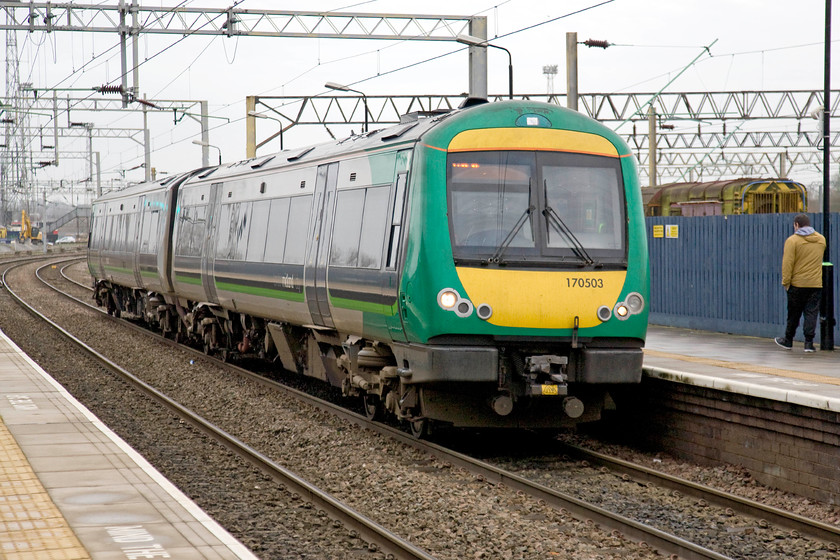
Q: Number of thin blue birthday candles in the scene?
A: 0